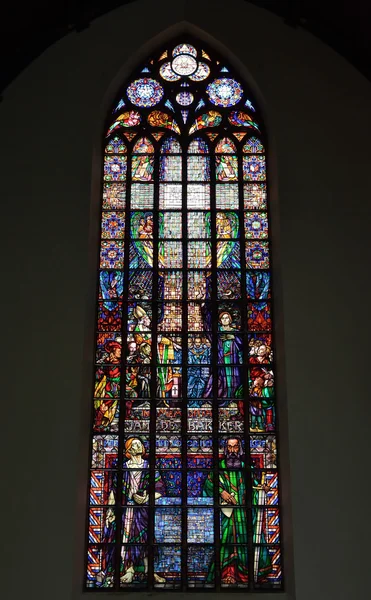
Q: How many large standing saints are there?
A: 2